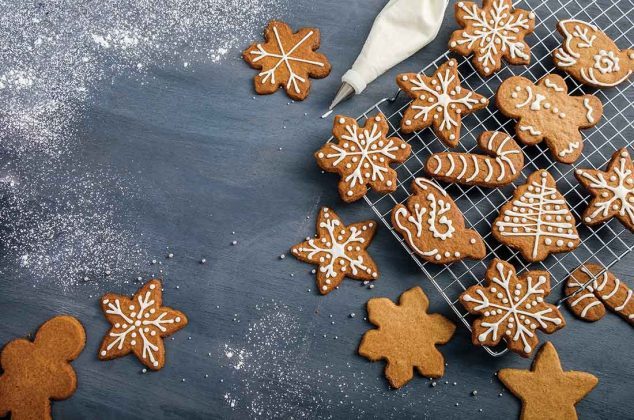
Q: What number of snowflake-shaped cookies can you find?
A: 5